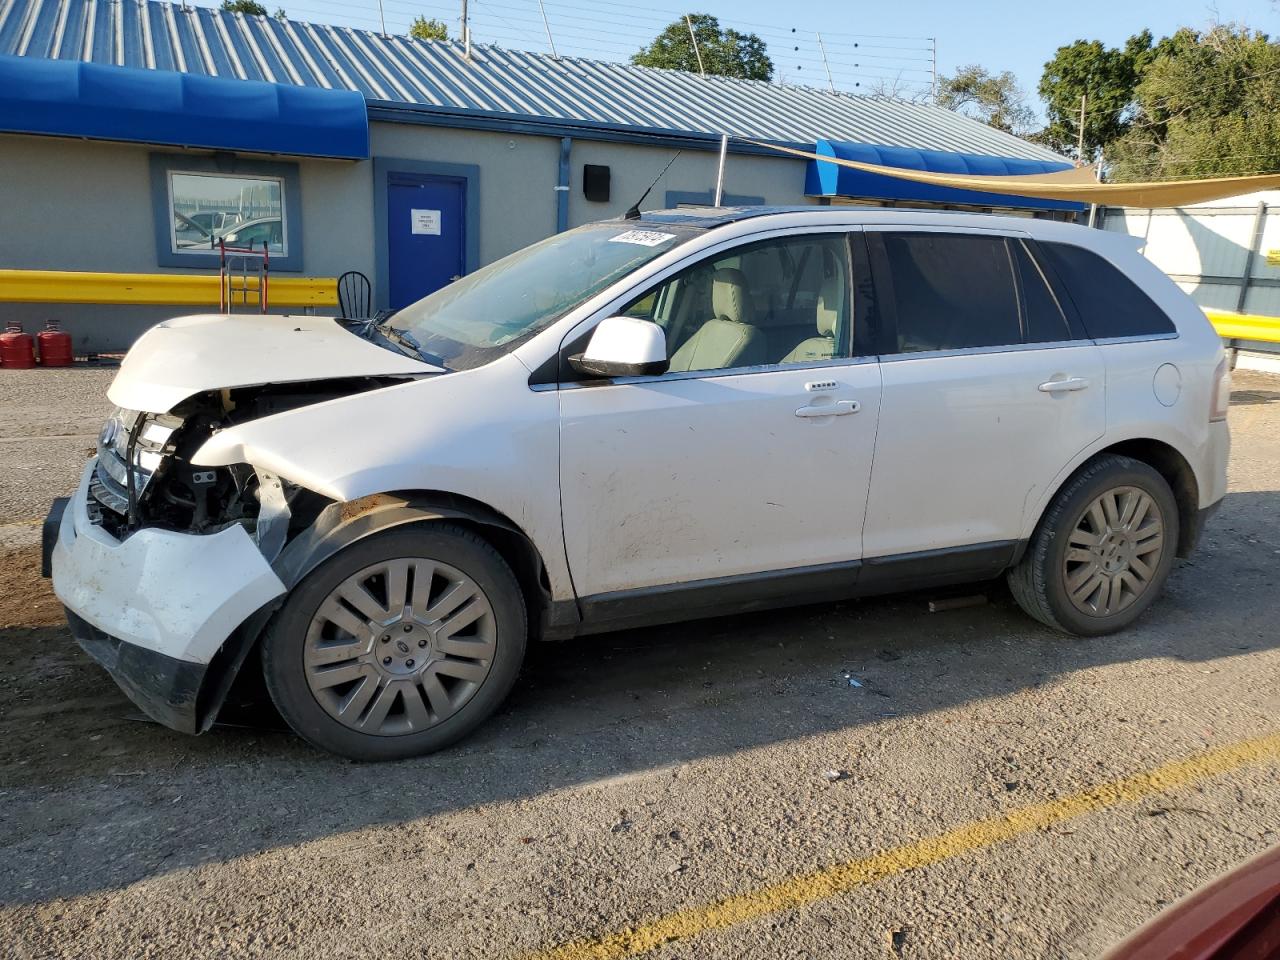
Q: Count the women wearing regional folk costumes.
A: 0